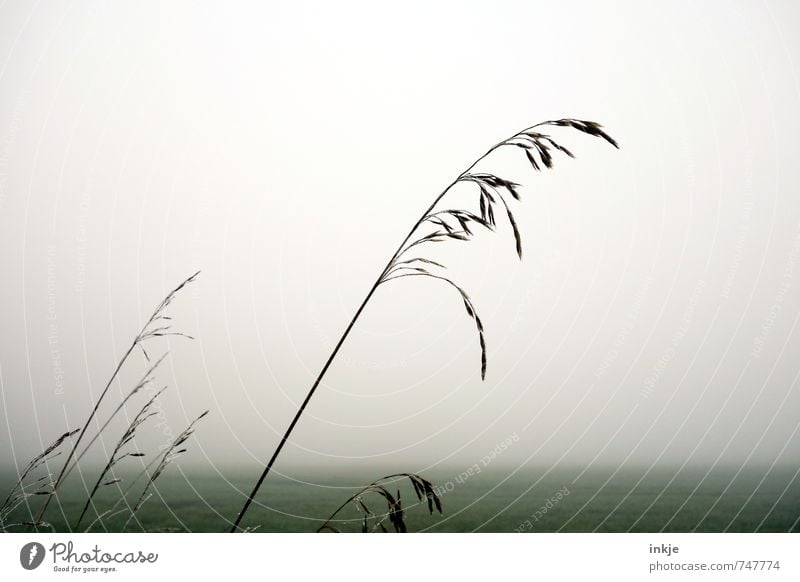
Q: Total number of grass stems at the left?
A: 5